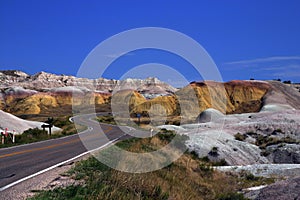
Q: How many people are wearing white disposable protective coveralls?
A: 0